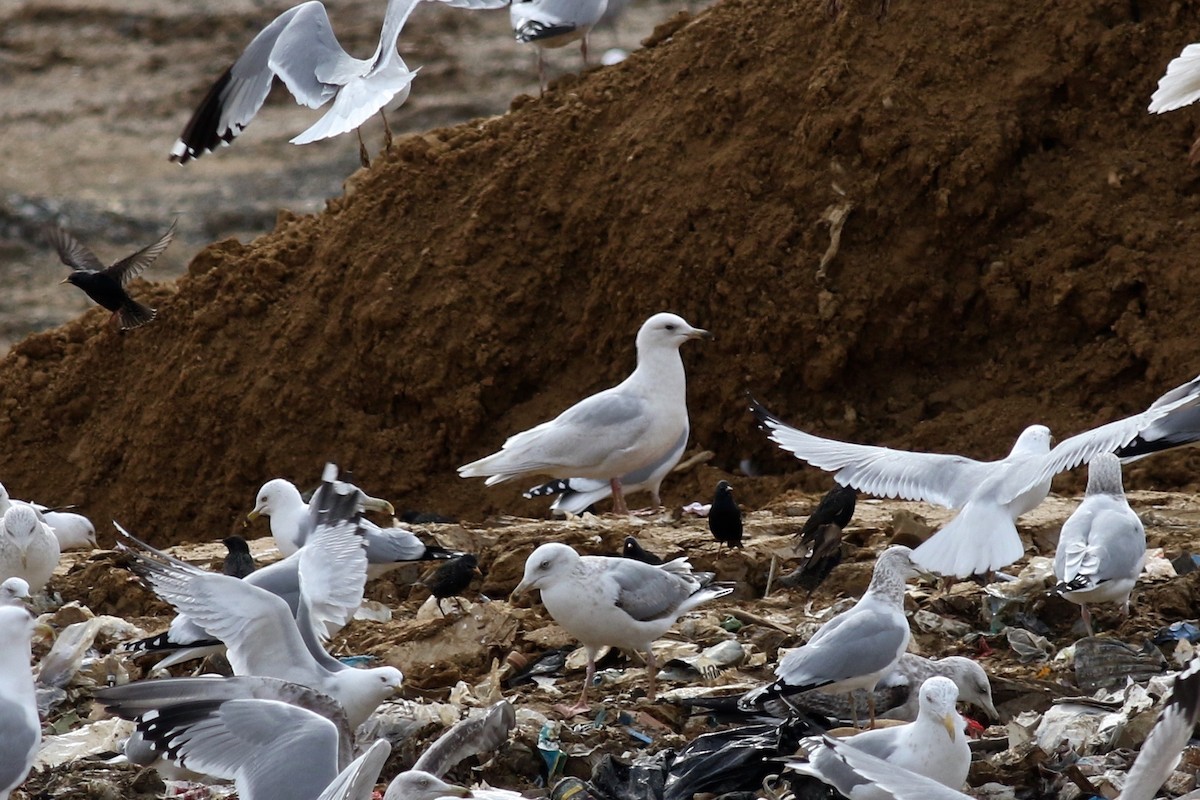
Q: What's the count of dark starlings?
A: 7